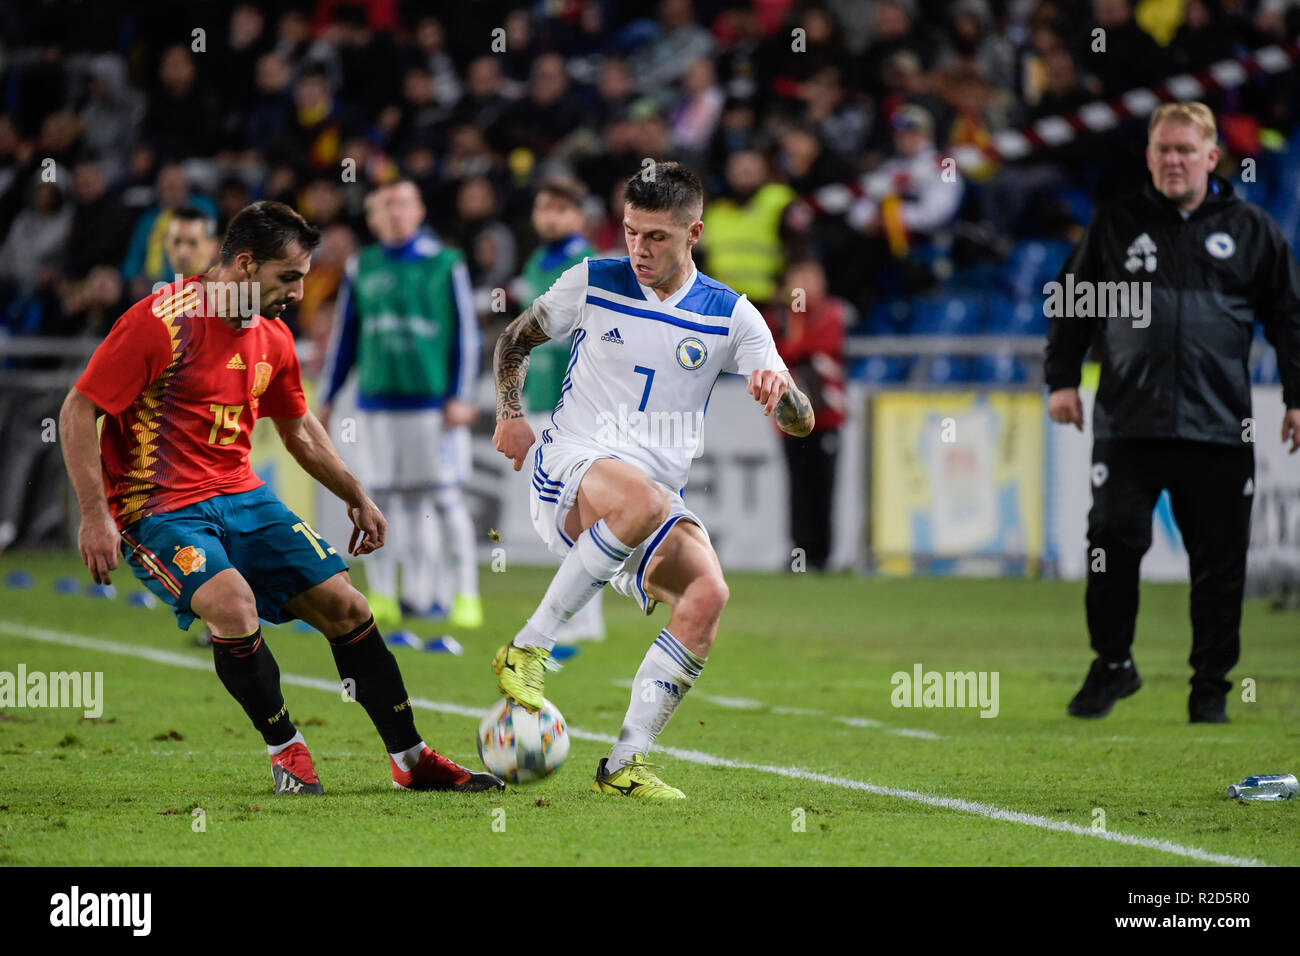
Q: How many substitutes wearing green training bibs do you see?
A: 2